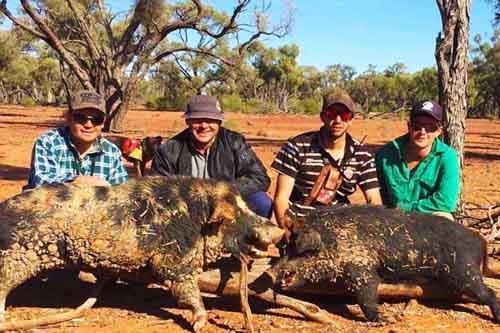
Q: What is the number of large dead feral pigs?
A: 2